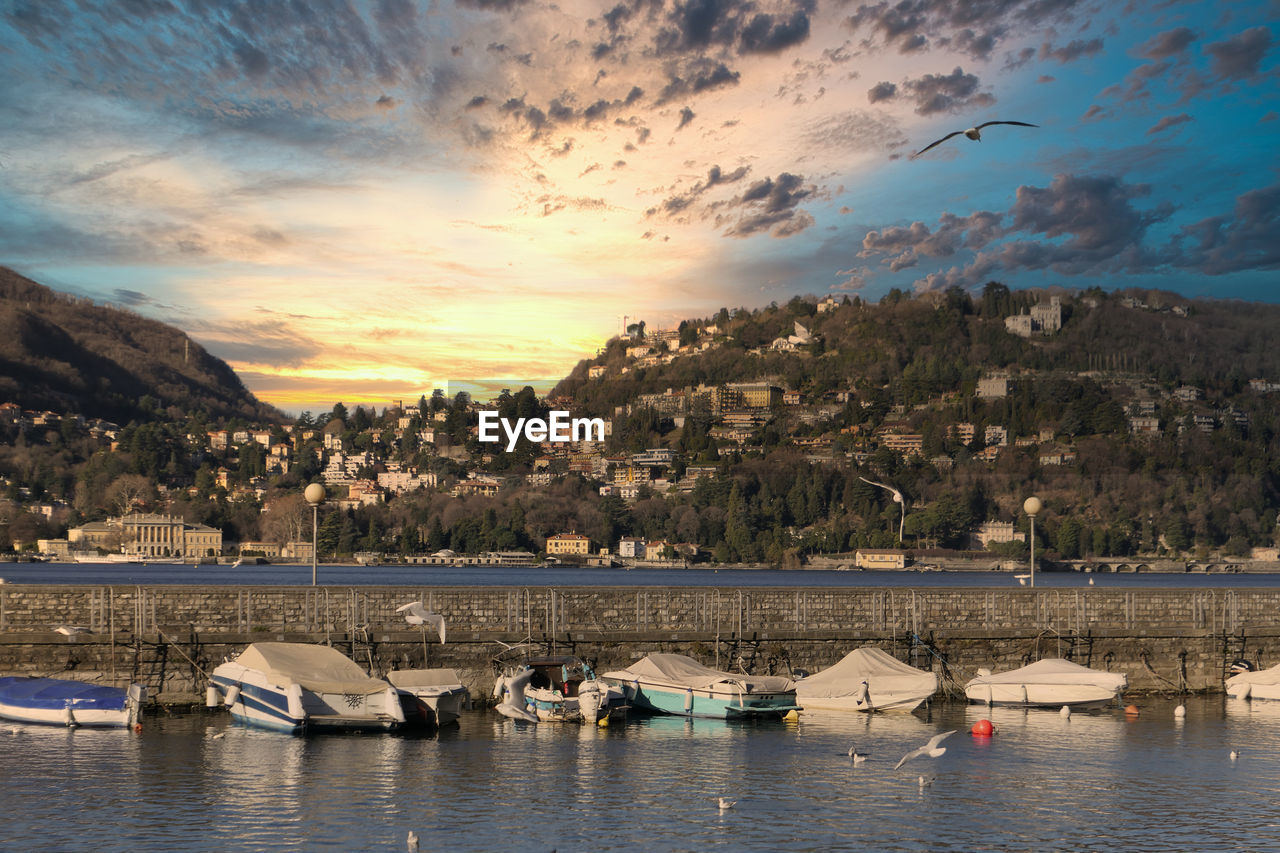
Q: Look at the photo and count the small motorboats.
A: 8